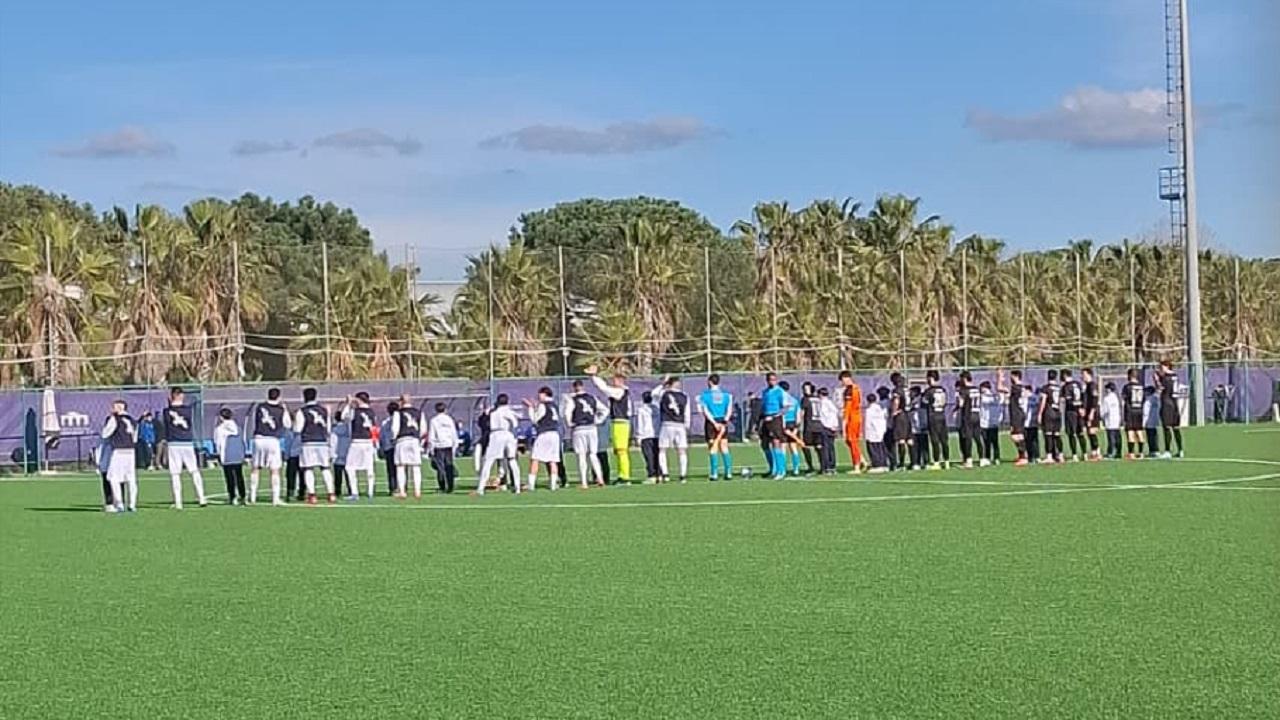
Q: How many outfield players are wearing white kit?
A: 10